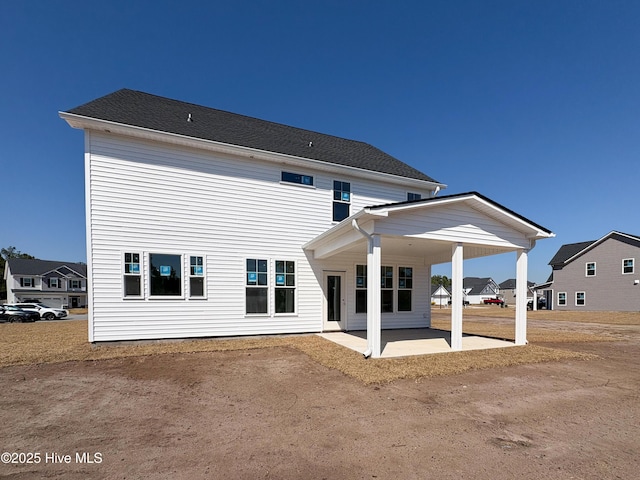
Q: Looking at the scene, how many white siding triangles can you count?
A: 1